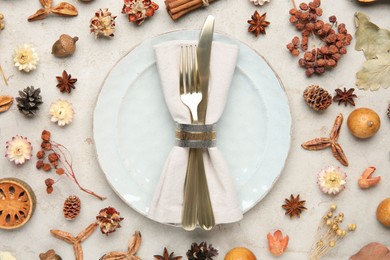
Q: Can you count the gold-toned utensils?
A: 2